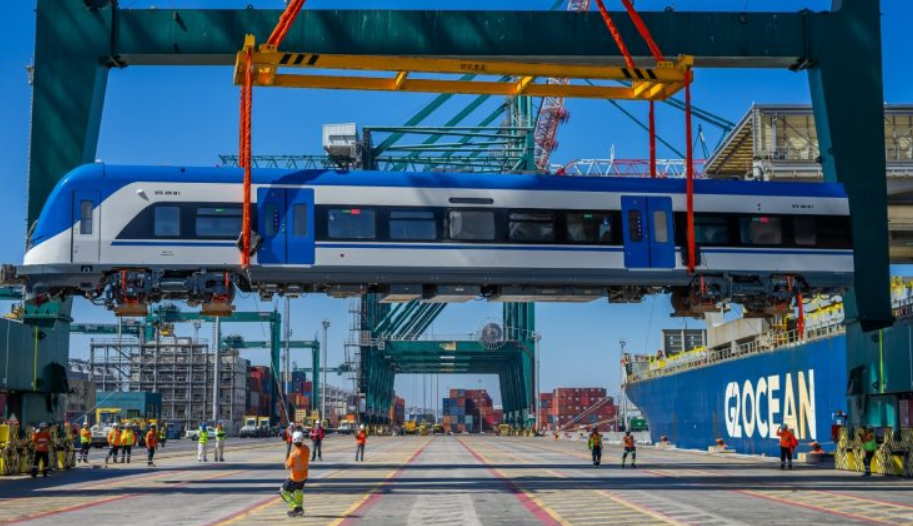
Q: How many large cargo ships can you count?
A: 1